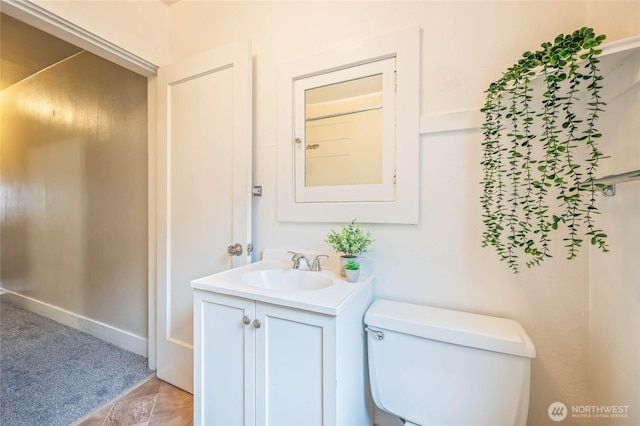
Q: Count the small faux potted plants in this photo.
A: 2